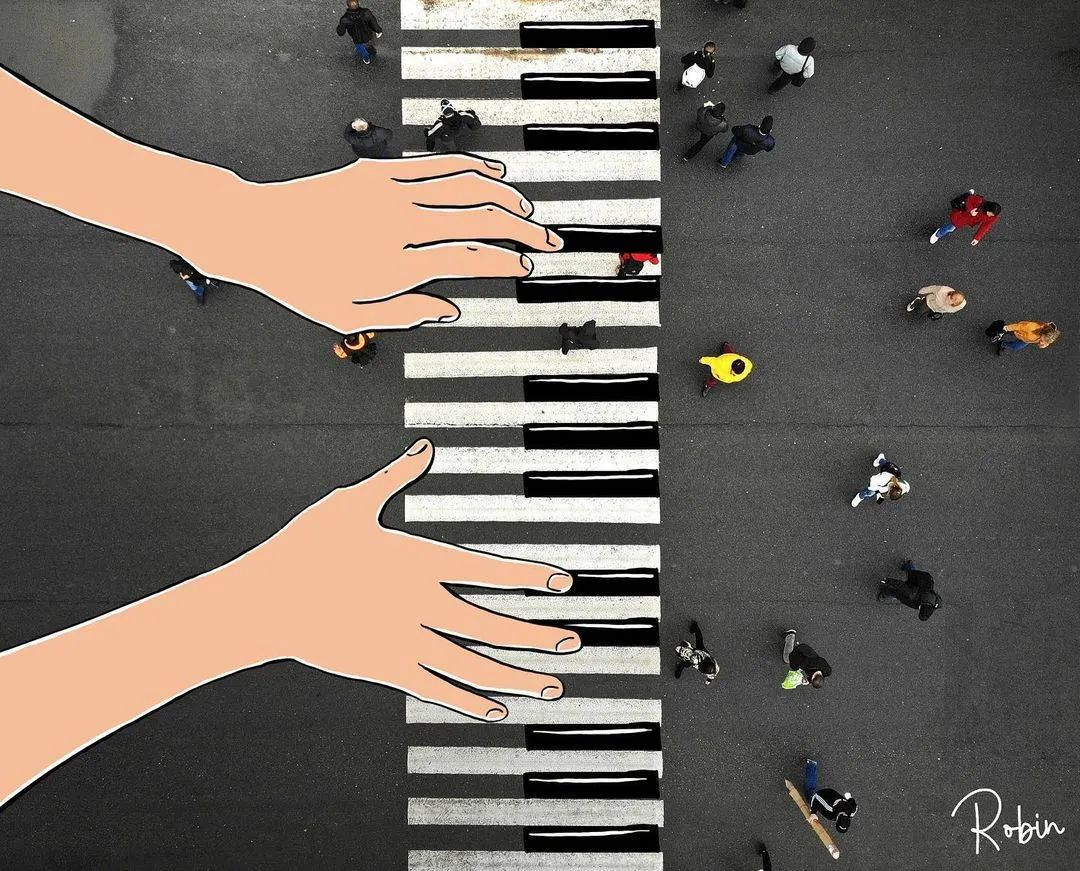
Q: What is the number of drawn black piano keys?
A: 13